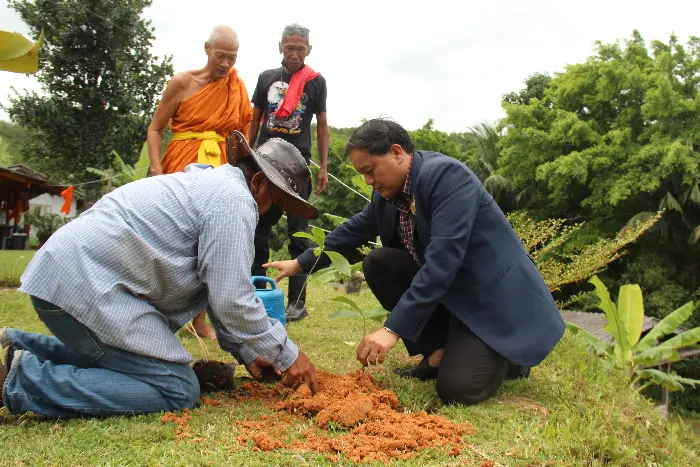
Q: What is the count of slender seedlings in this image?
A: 2